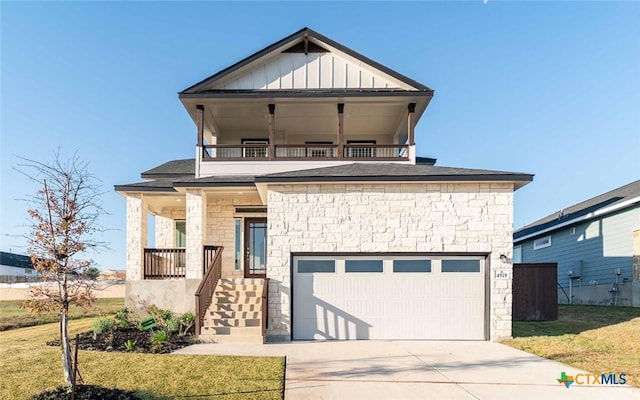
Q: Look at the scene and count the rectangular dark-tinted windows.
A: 4